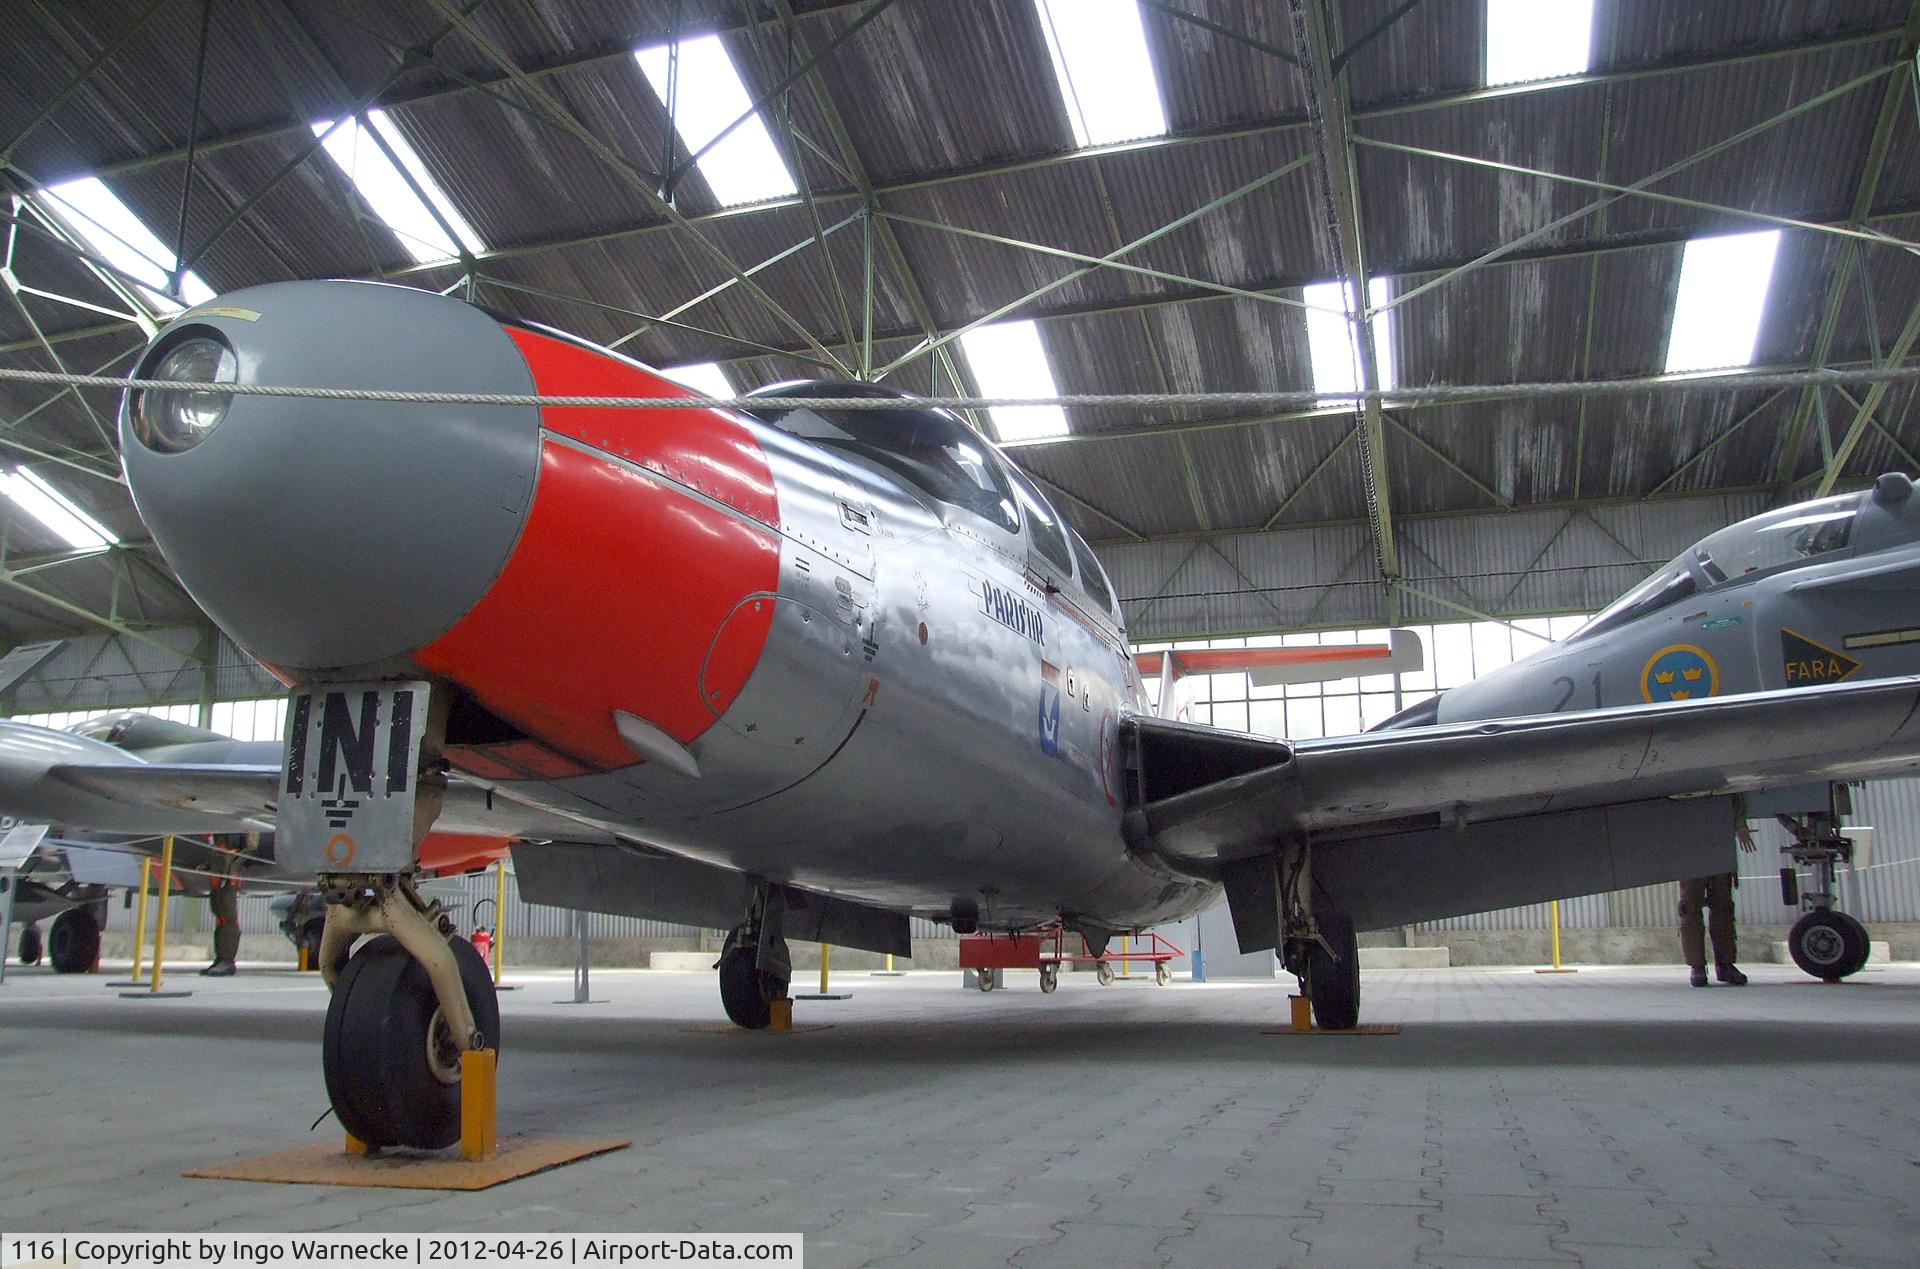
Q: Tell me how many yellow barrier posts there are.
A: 7